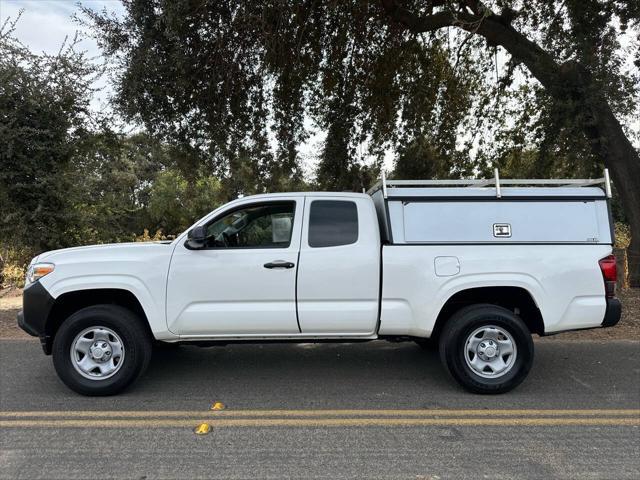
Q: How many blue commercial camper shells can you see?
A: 0